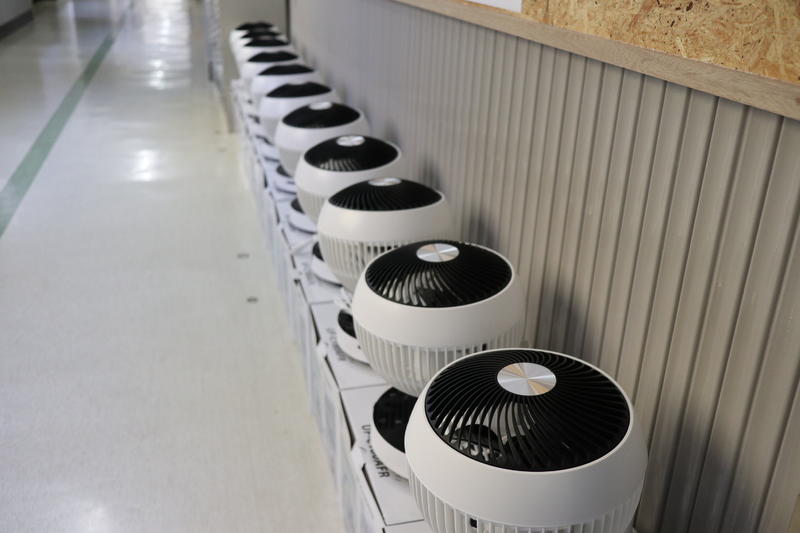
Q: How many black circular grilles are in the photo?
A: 11